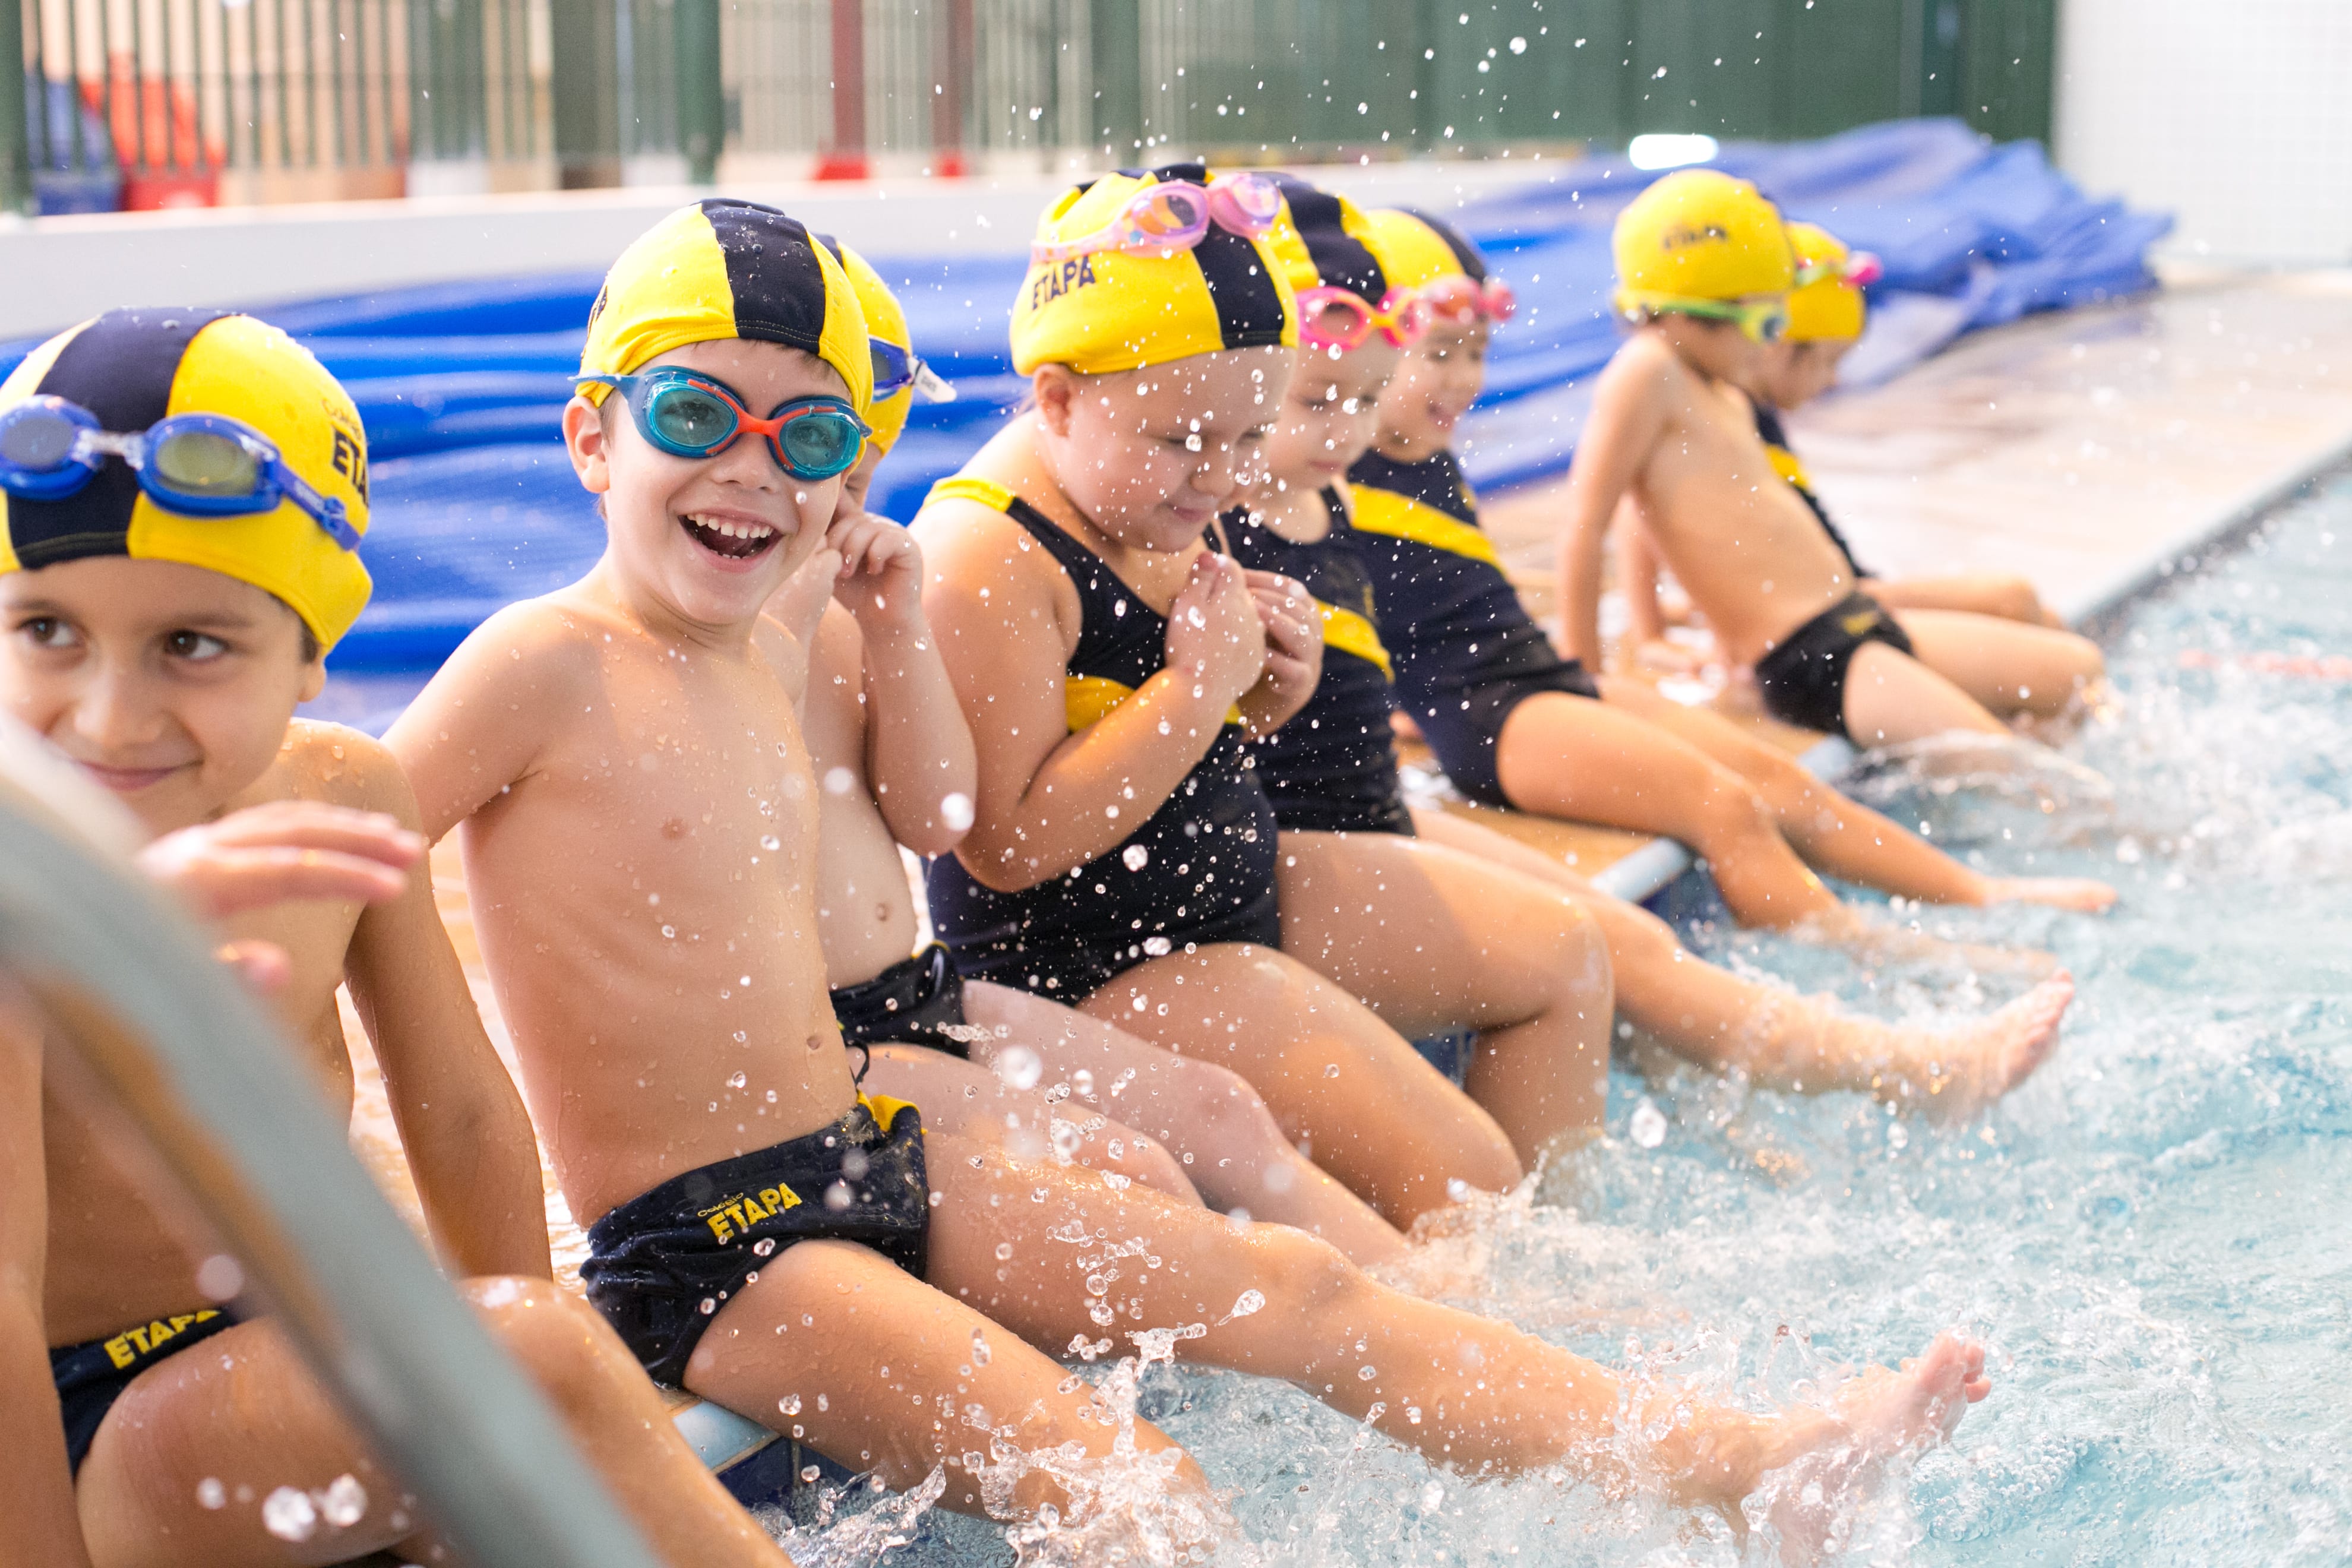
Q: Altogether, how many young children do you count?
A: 8